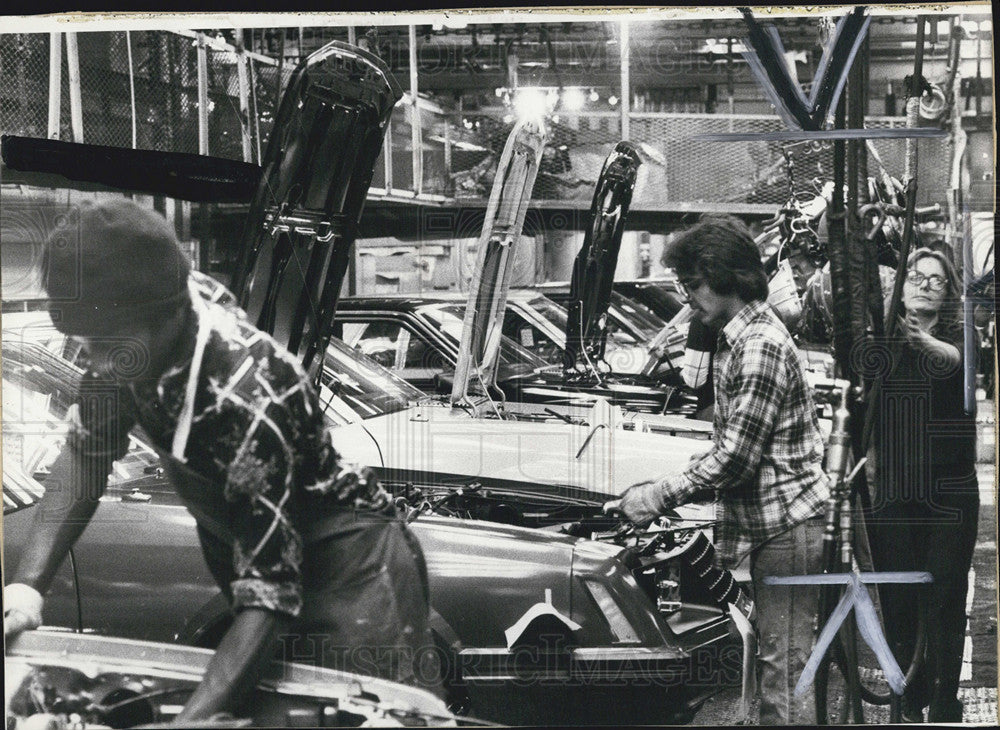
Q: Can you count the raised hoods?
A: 3